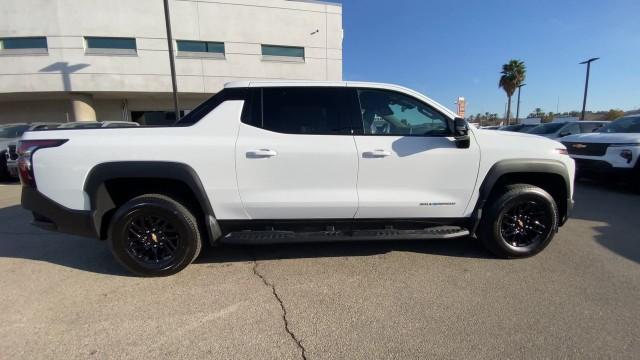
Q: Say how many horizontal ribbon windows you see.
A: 4